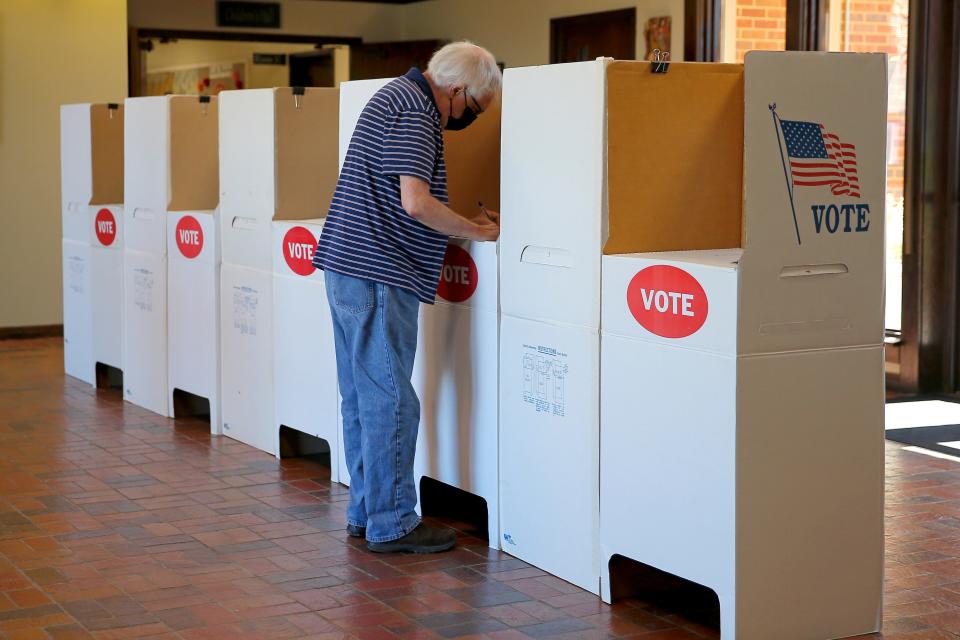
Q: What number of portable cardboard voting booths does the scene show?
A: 5